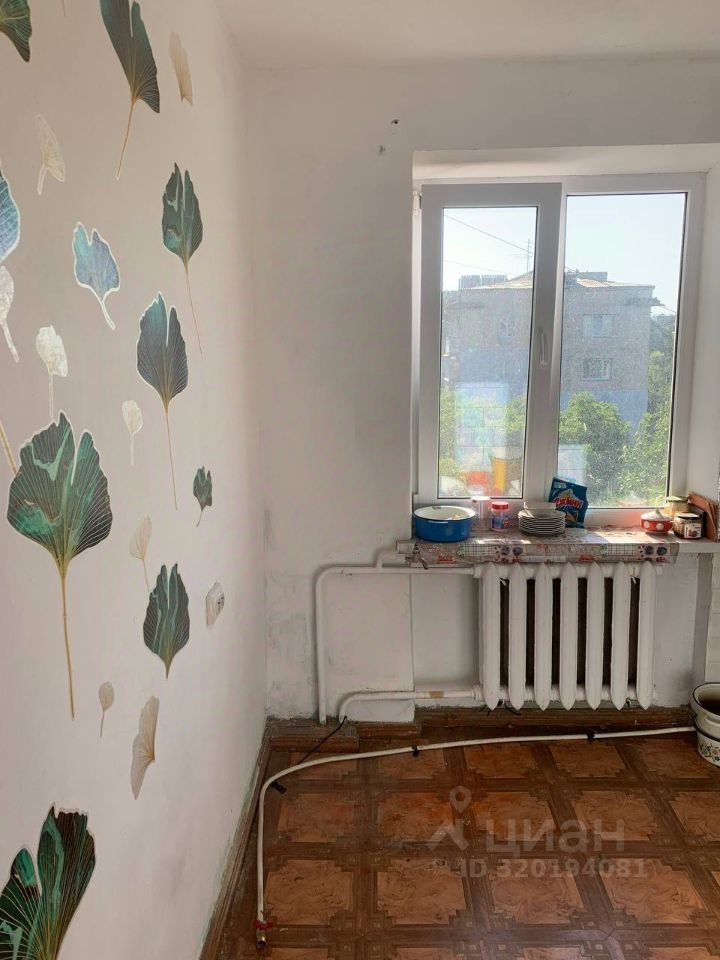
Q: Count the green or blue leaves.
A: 10